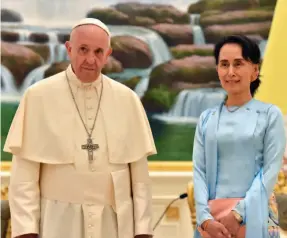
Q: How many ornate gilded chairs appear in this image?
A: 2